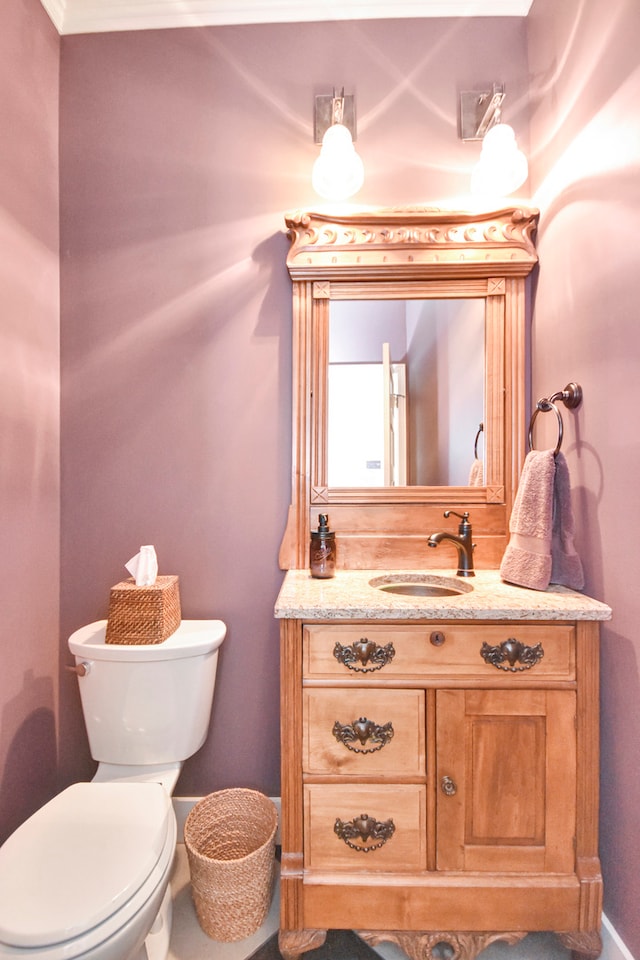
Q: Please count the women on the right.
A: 0